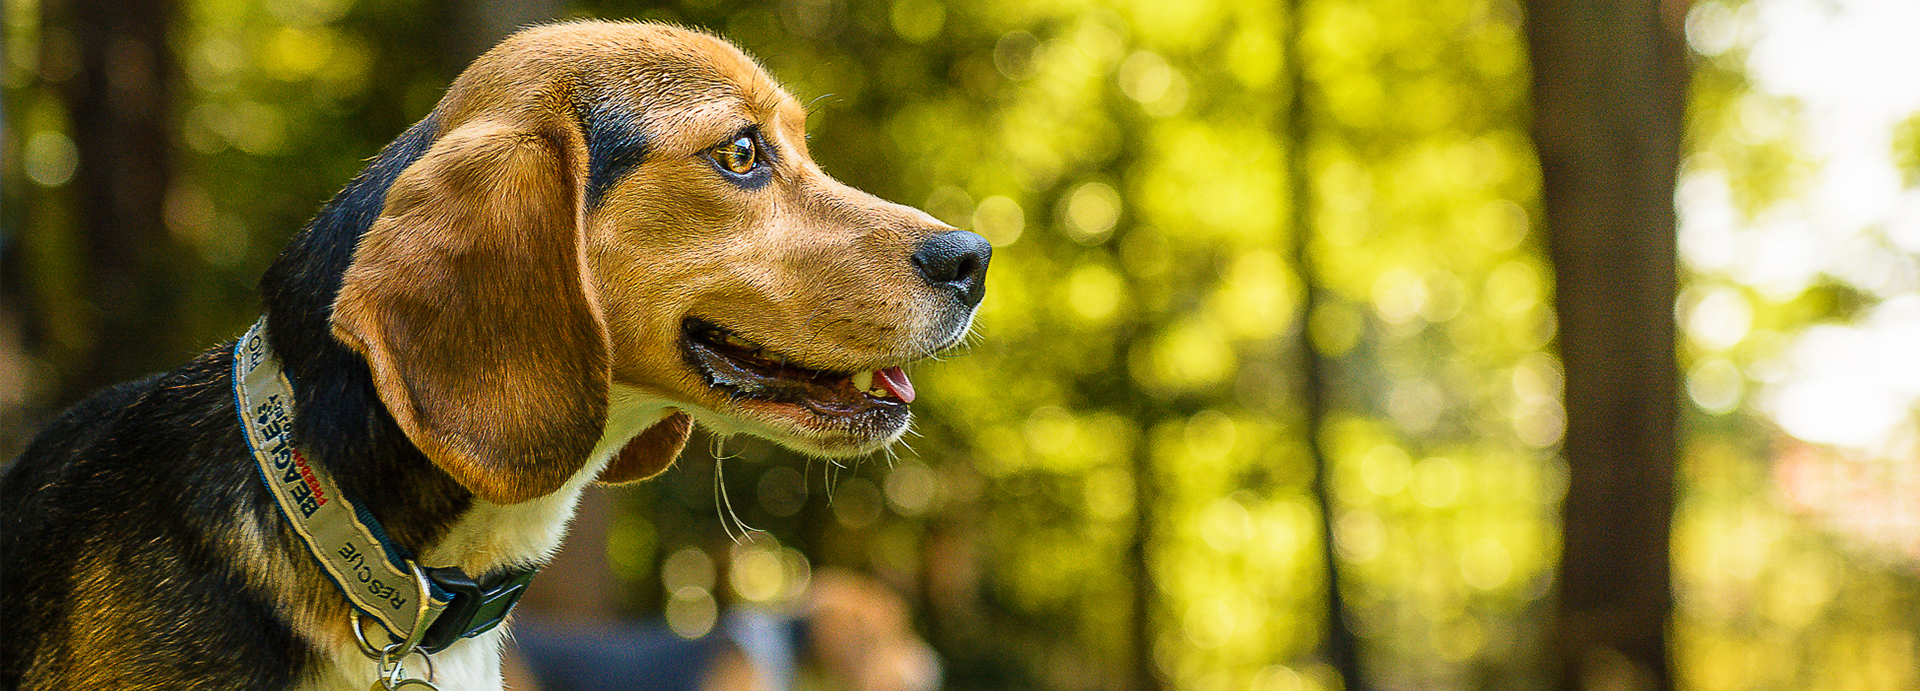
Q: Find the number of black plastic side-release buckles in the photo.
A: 1